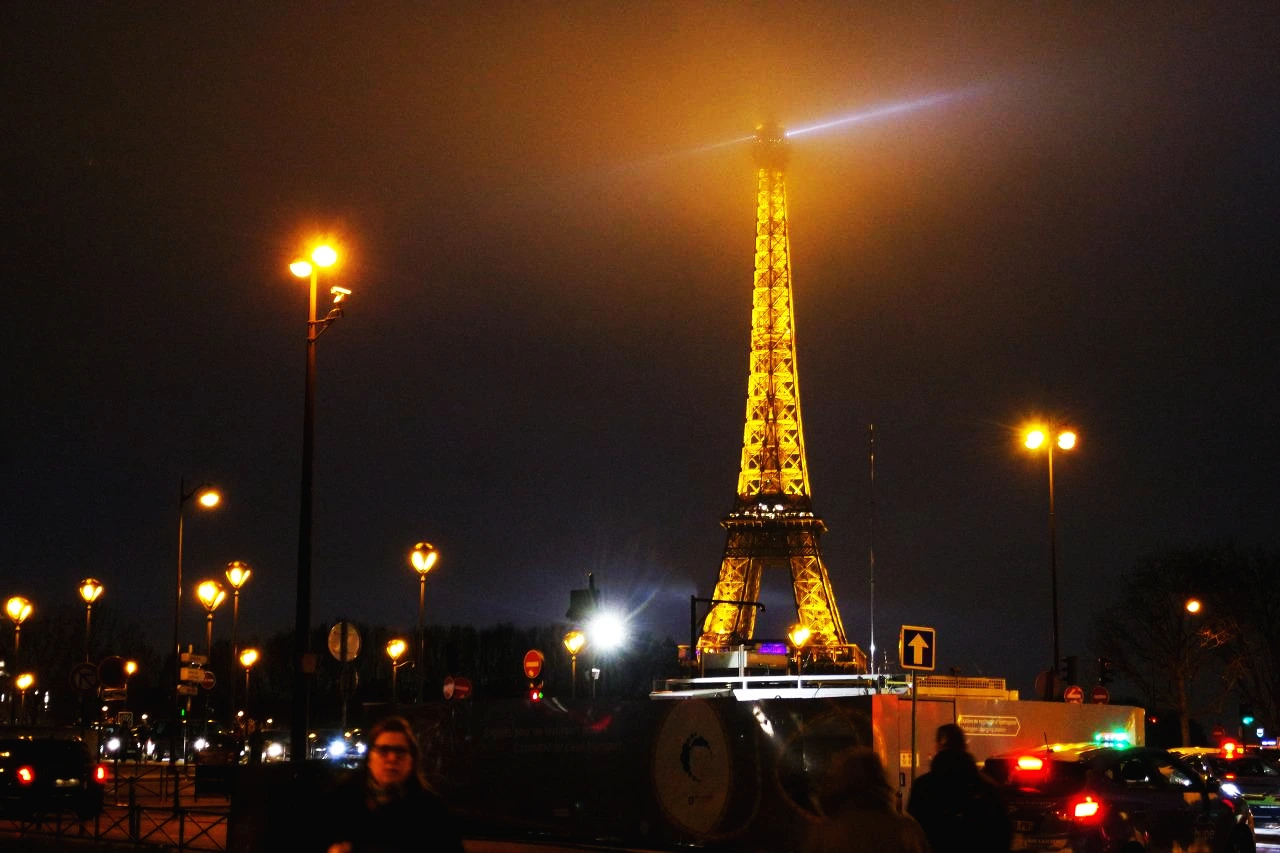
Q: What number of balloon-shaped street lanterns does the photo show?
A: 11